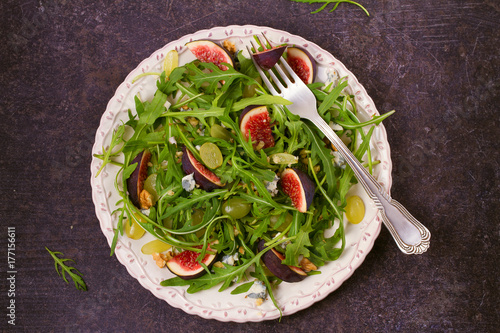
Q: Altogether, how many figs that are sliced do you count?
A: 9